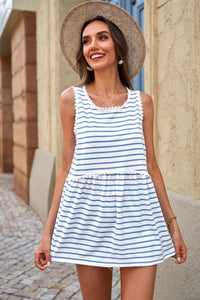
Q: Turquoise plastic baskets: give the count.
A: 0